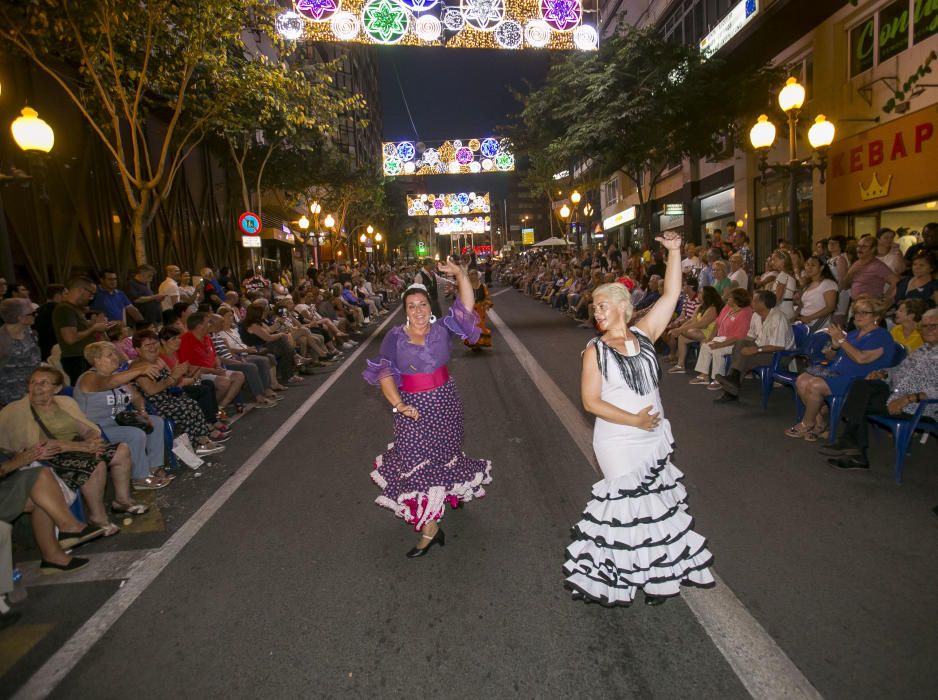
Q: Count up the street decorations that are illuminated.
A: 4